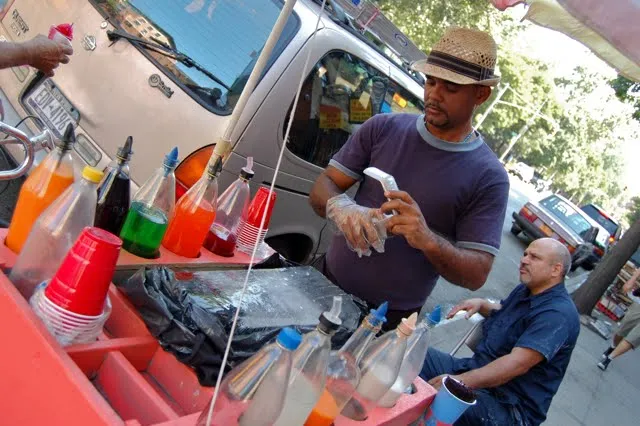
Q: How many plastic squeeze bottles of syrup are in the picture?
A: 11